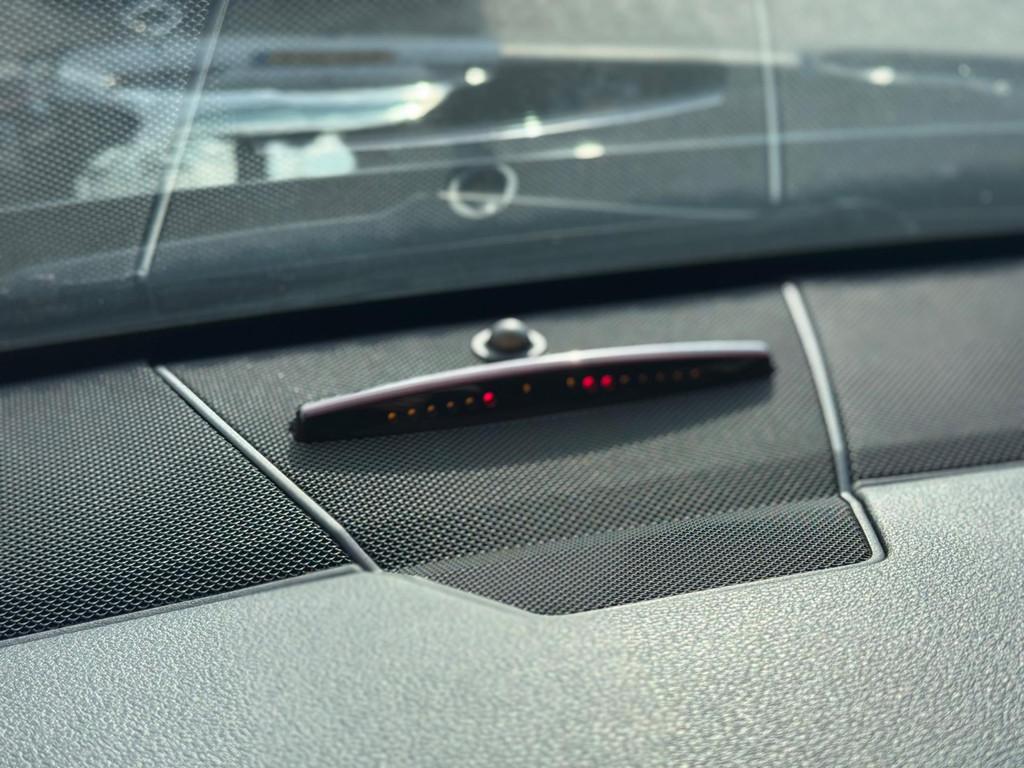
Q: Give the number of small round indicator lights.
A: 15